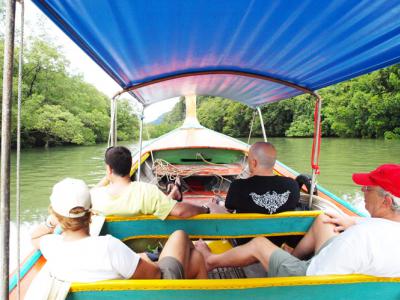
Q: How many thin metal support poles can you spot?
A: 5